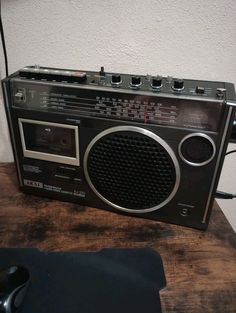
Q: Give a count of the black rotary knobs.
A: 4